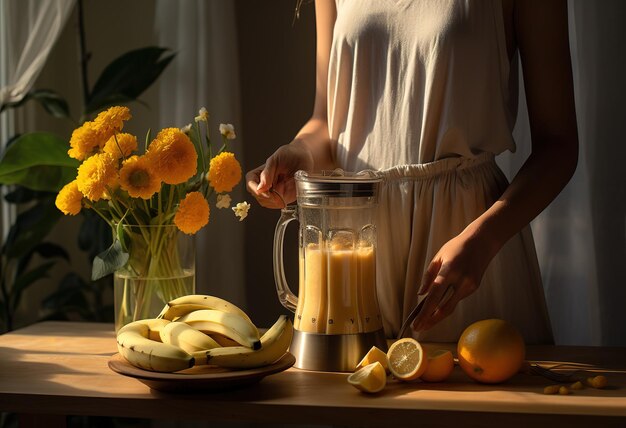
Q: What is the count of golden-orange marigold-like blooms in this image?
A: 9